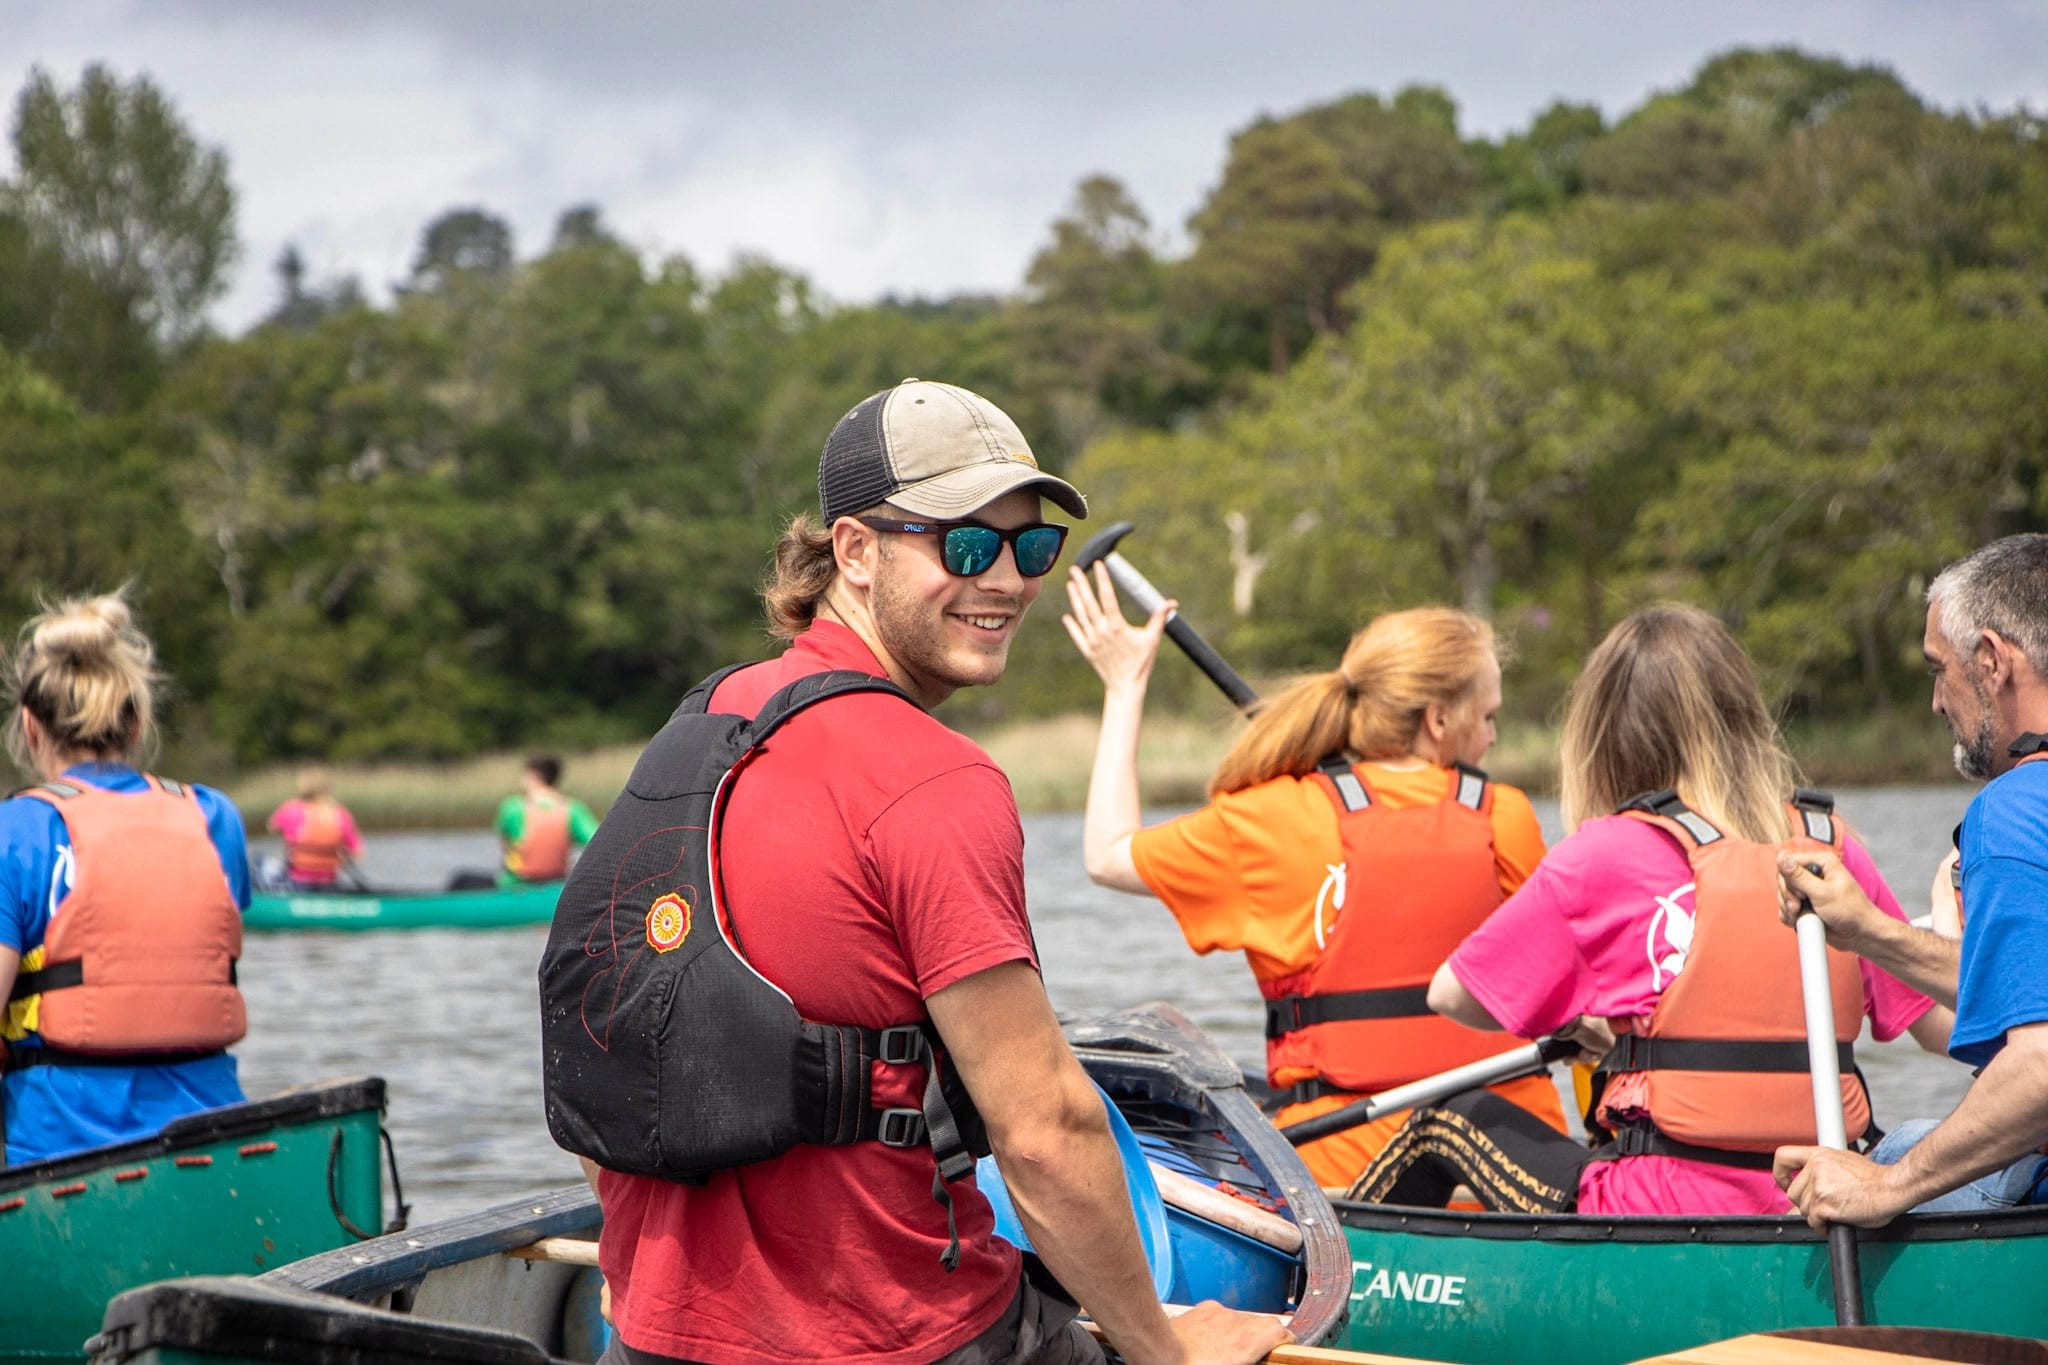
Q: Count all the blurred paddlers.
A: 2